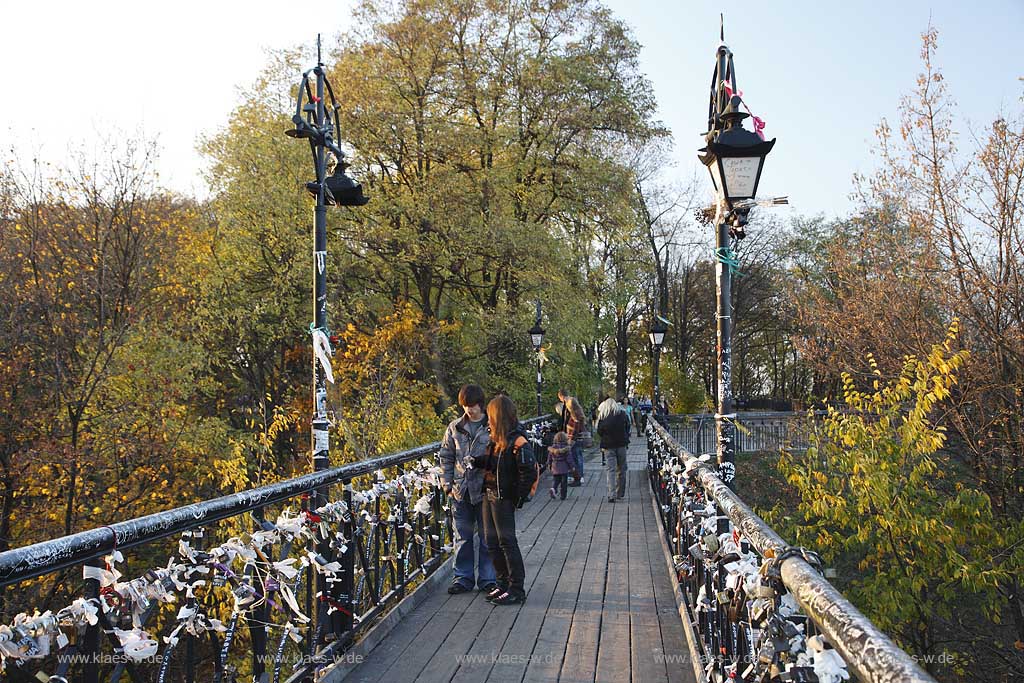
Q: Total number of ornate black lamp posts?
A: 4